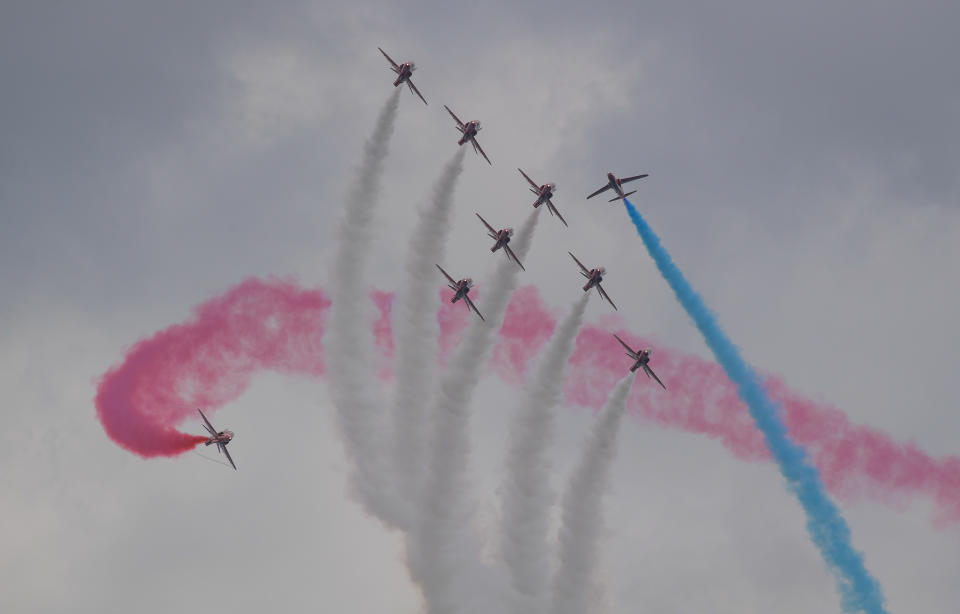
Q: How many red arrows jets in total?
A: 9